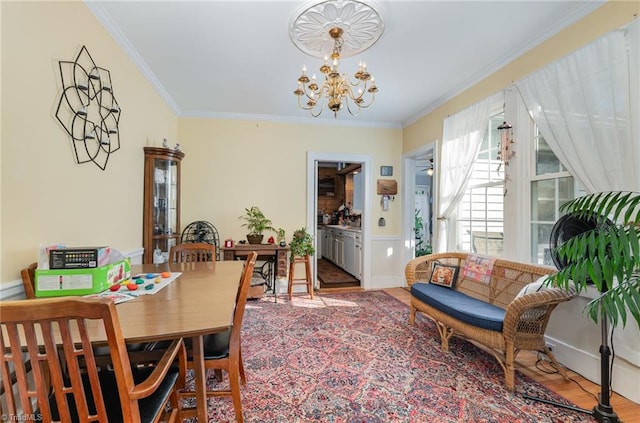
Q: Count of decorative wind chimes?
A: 1